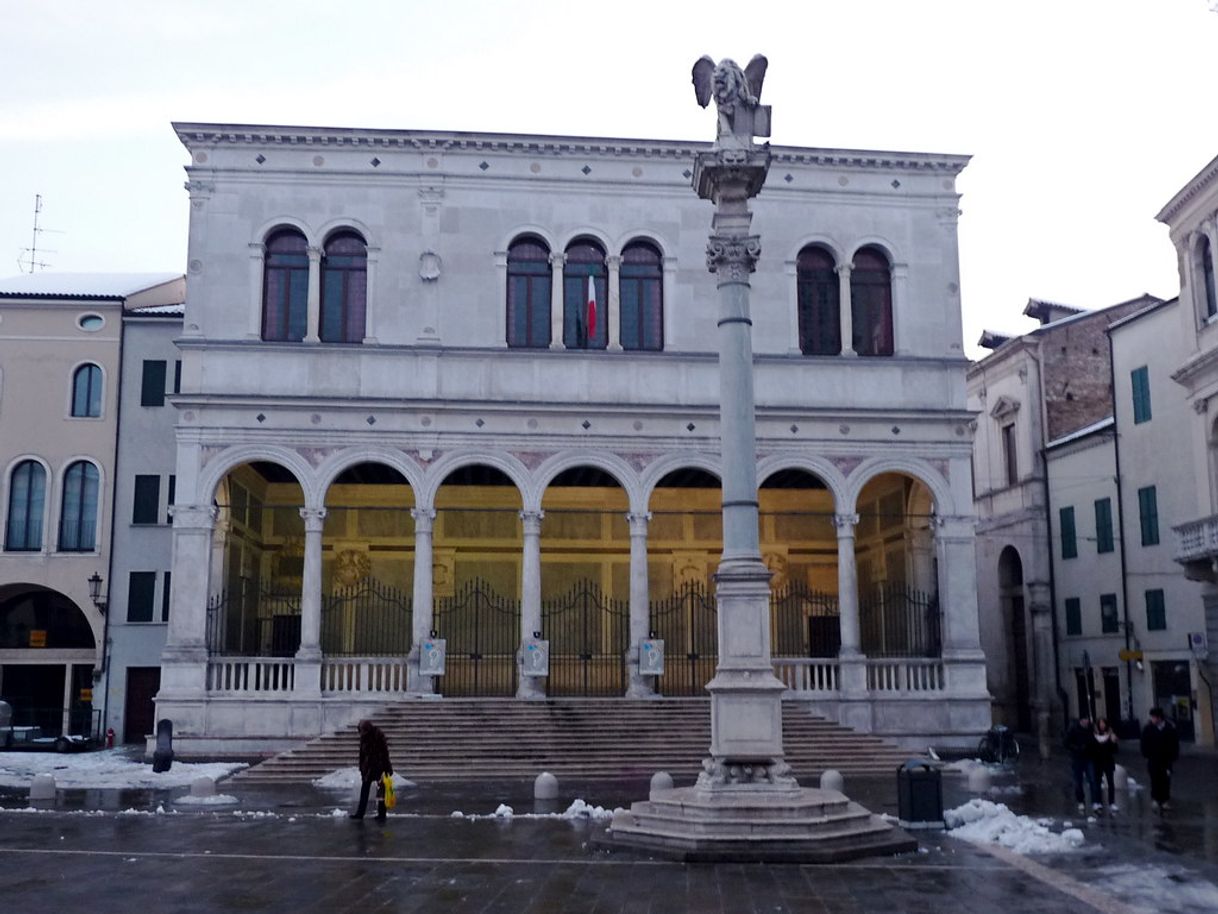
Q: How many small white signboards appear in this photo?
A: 3